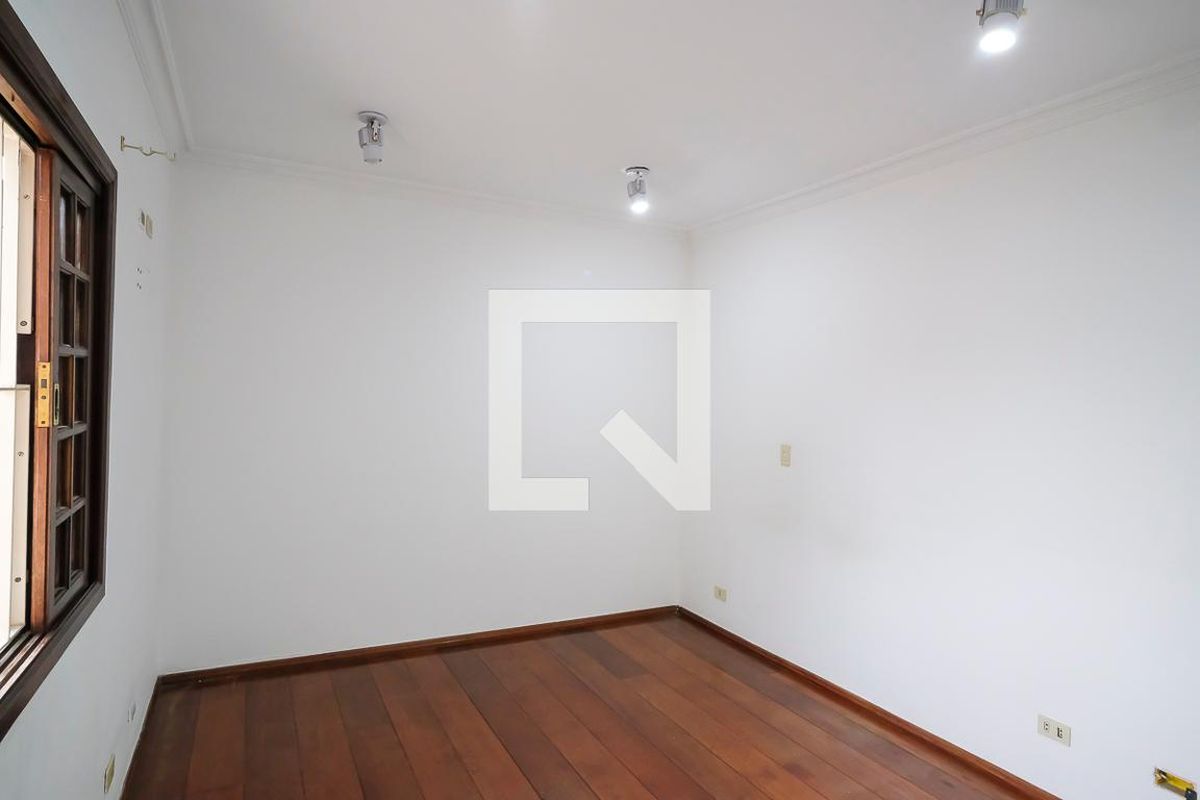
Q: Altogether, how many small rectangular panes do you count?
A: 10